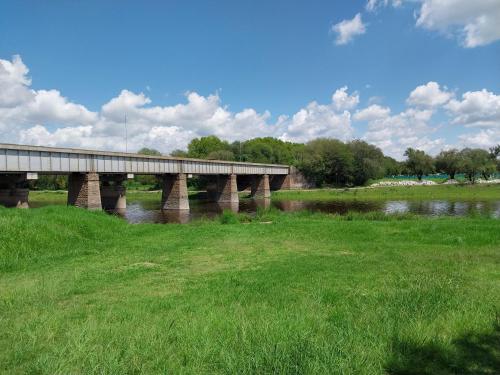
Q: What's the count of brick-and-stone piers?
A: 4